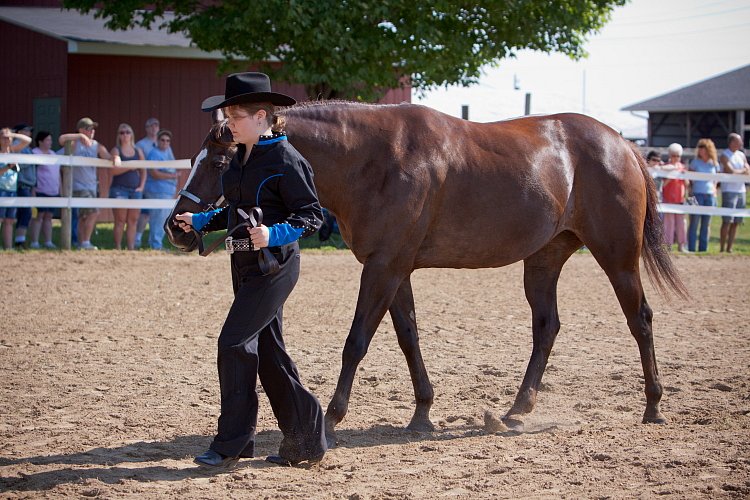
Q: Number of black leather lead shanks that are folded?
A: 1